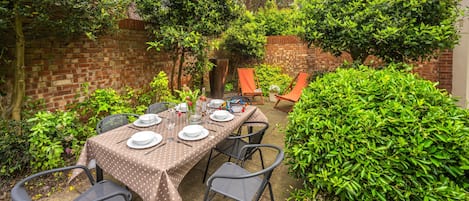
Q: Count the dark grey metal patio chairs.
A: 6